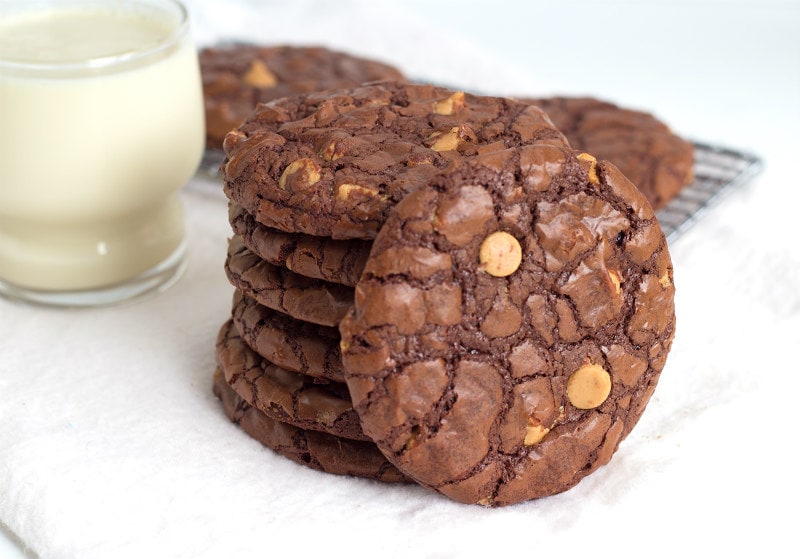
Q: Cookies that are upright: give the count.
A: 1